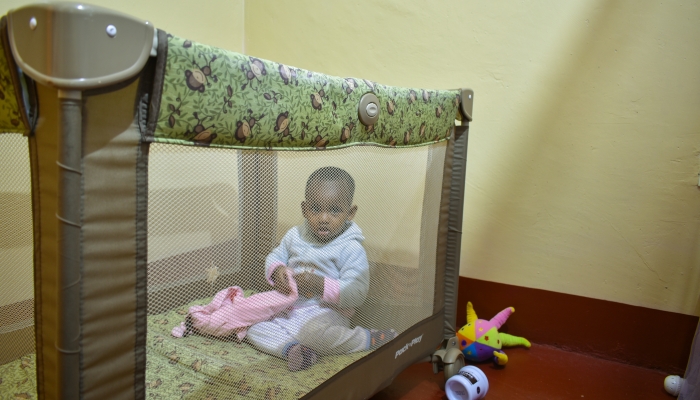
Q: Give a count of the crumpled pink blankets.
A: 1